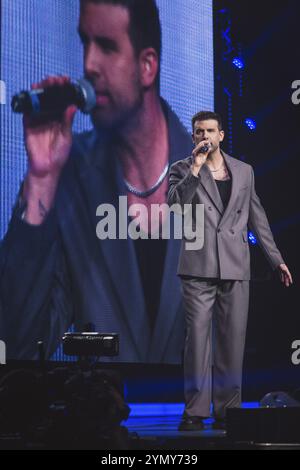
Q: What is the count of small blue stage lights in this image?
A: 3